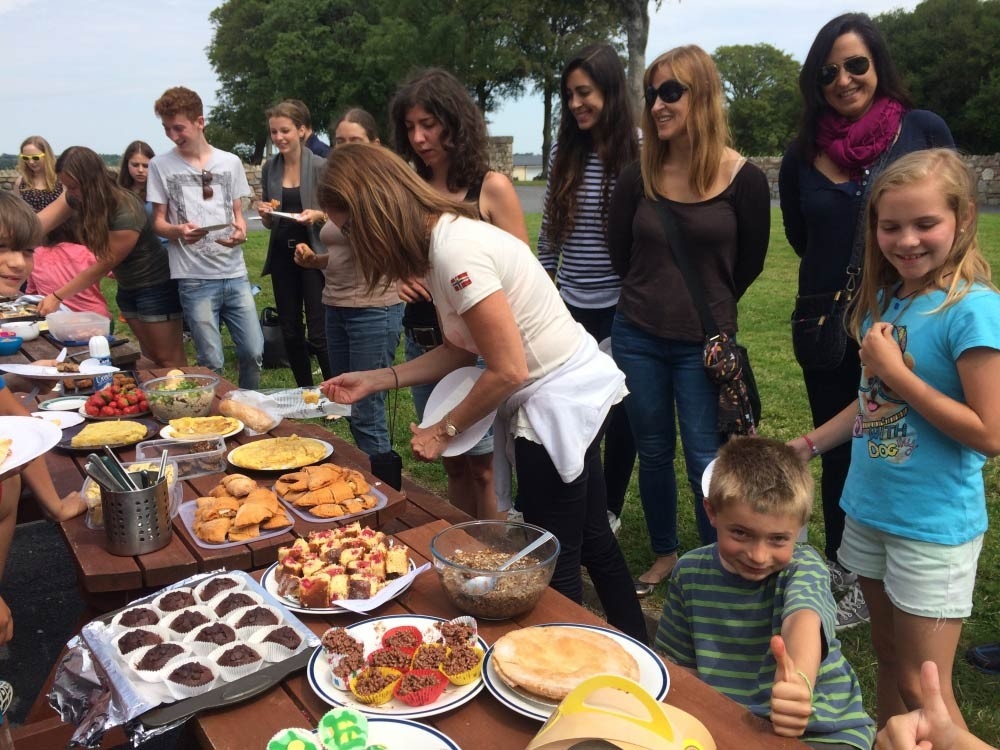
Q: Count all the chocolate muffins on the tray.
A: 12